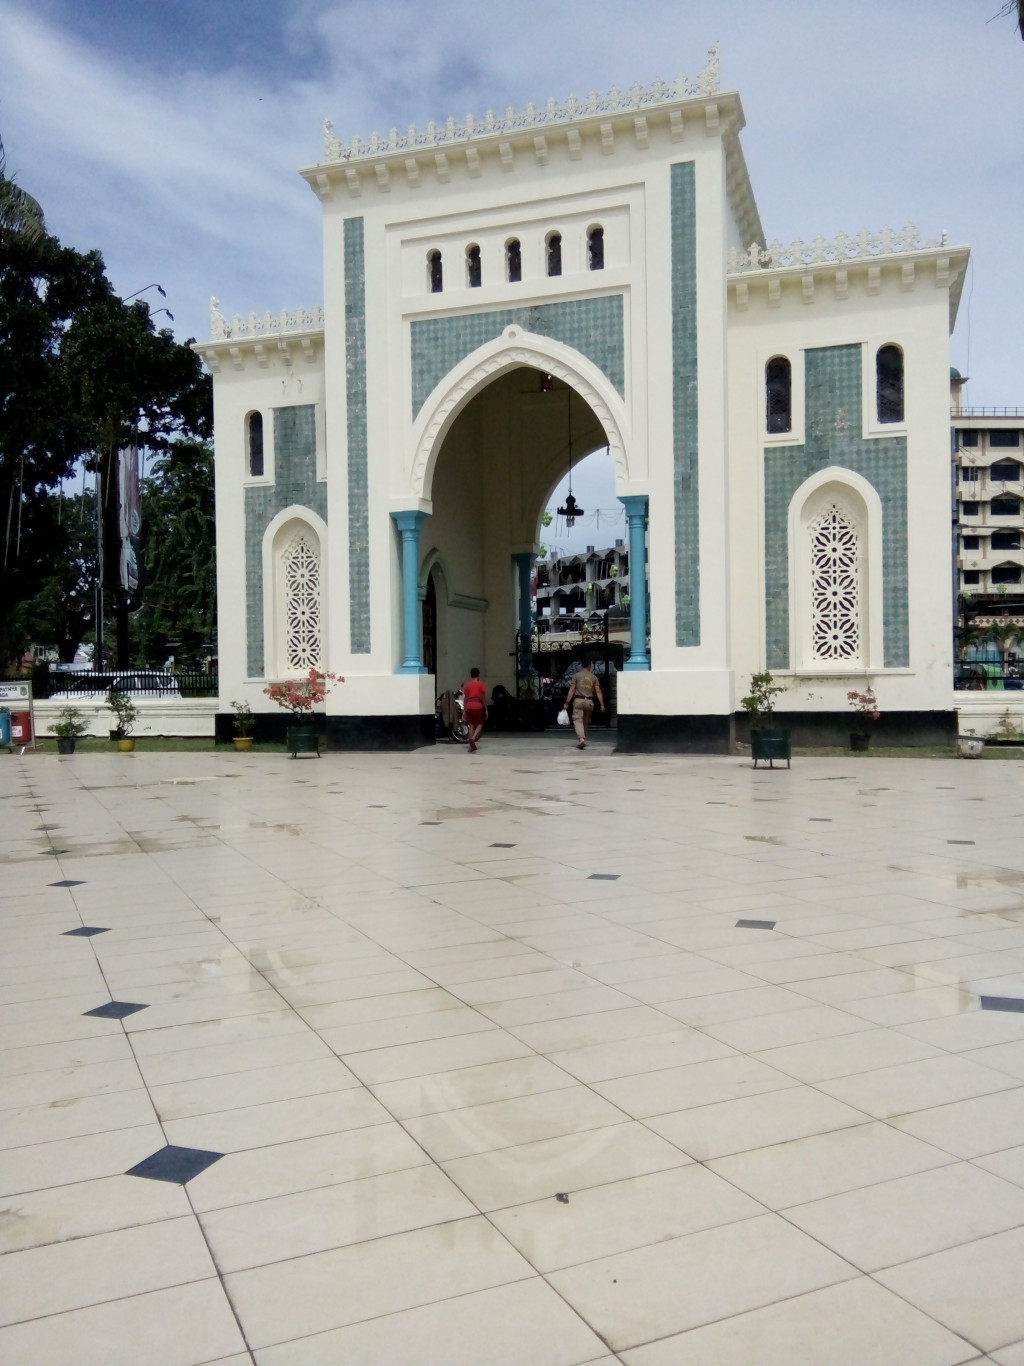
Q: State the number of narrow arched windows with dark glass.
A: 8